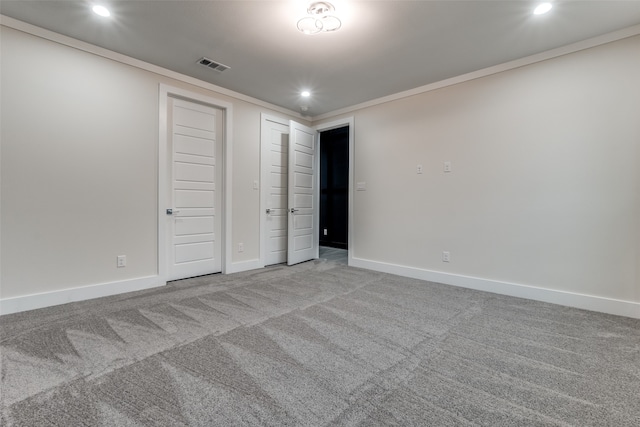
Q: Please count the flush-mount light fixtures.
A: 1